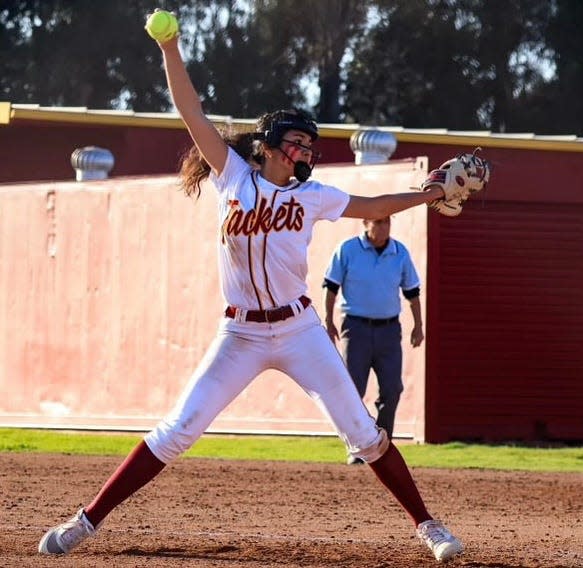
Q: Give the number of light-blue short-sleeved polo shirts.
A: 1